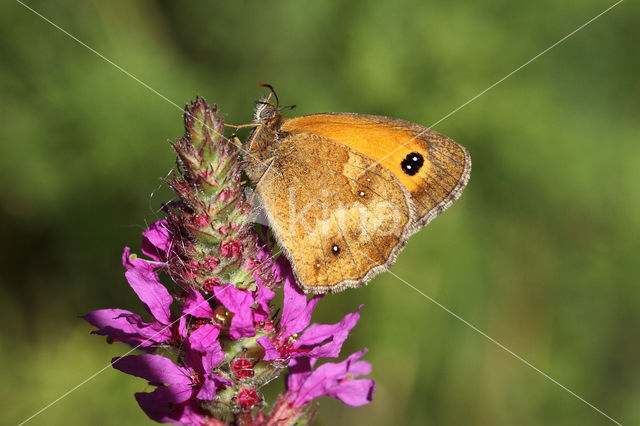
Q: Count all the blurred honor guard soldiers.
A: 0